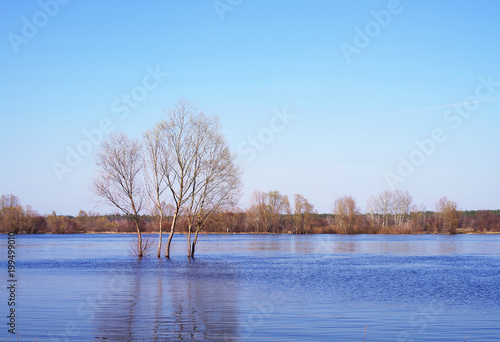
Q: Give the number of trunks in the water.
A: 5